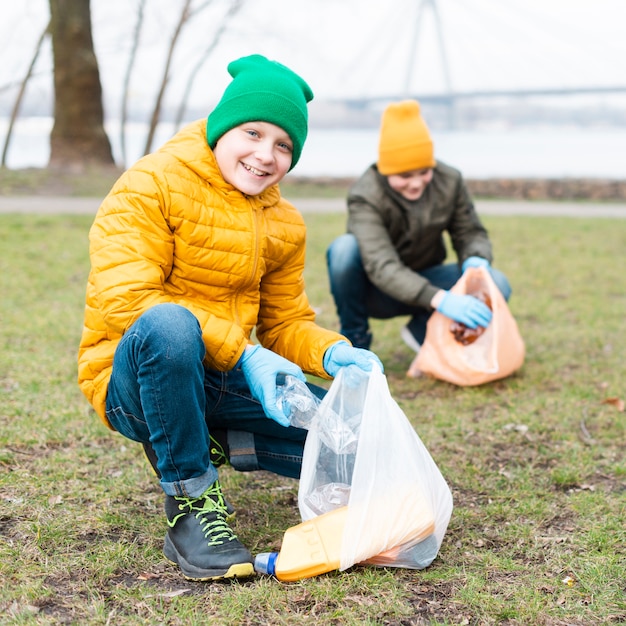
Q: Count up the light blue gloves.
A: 4